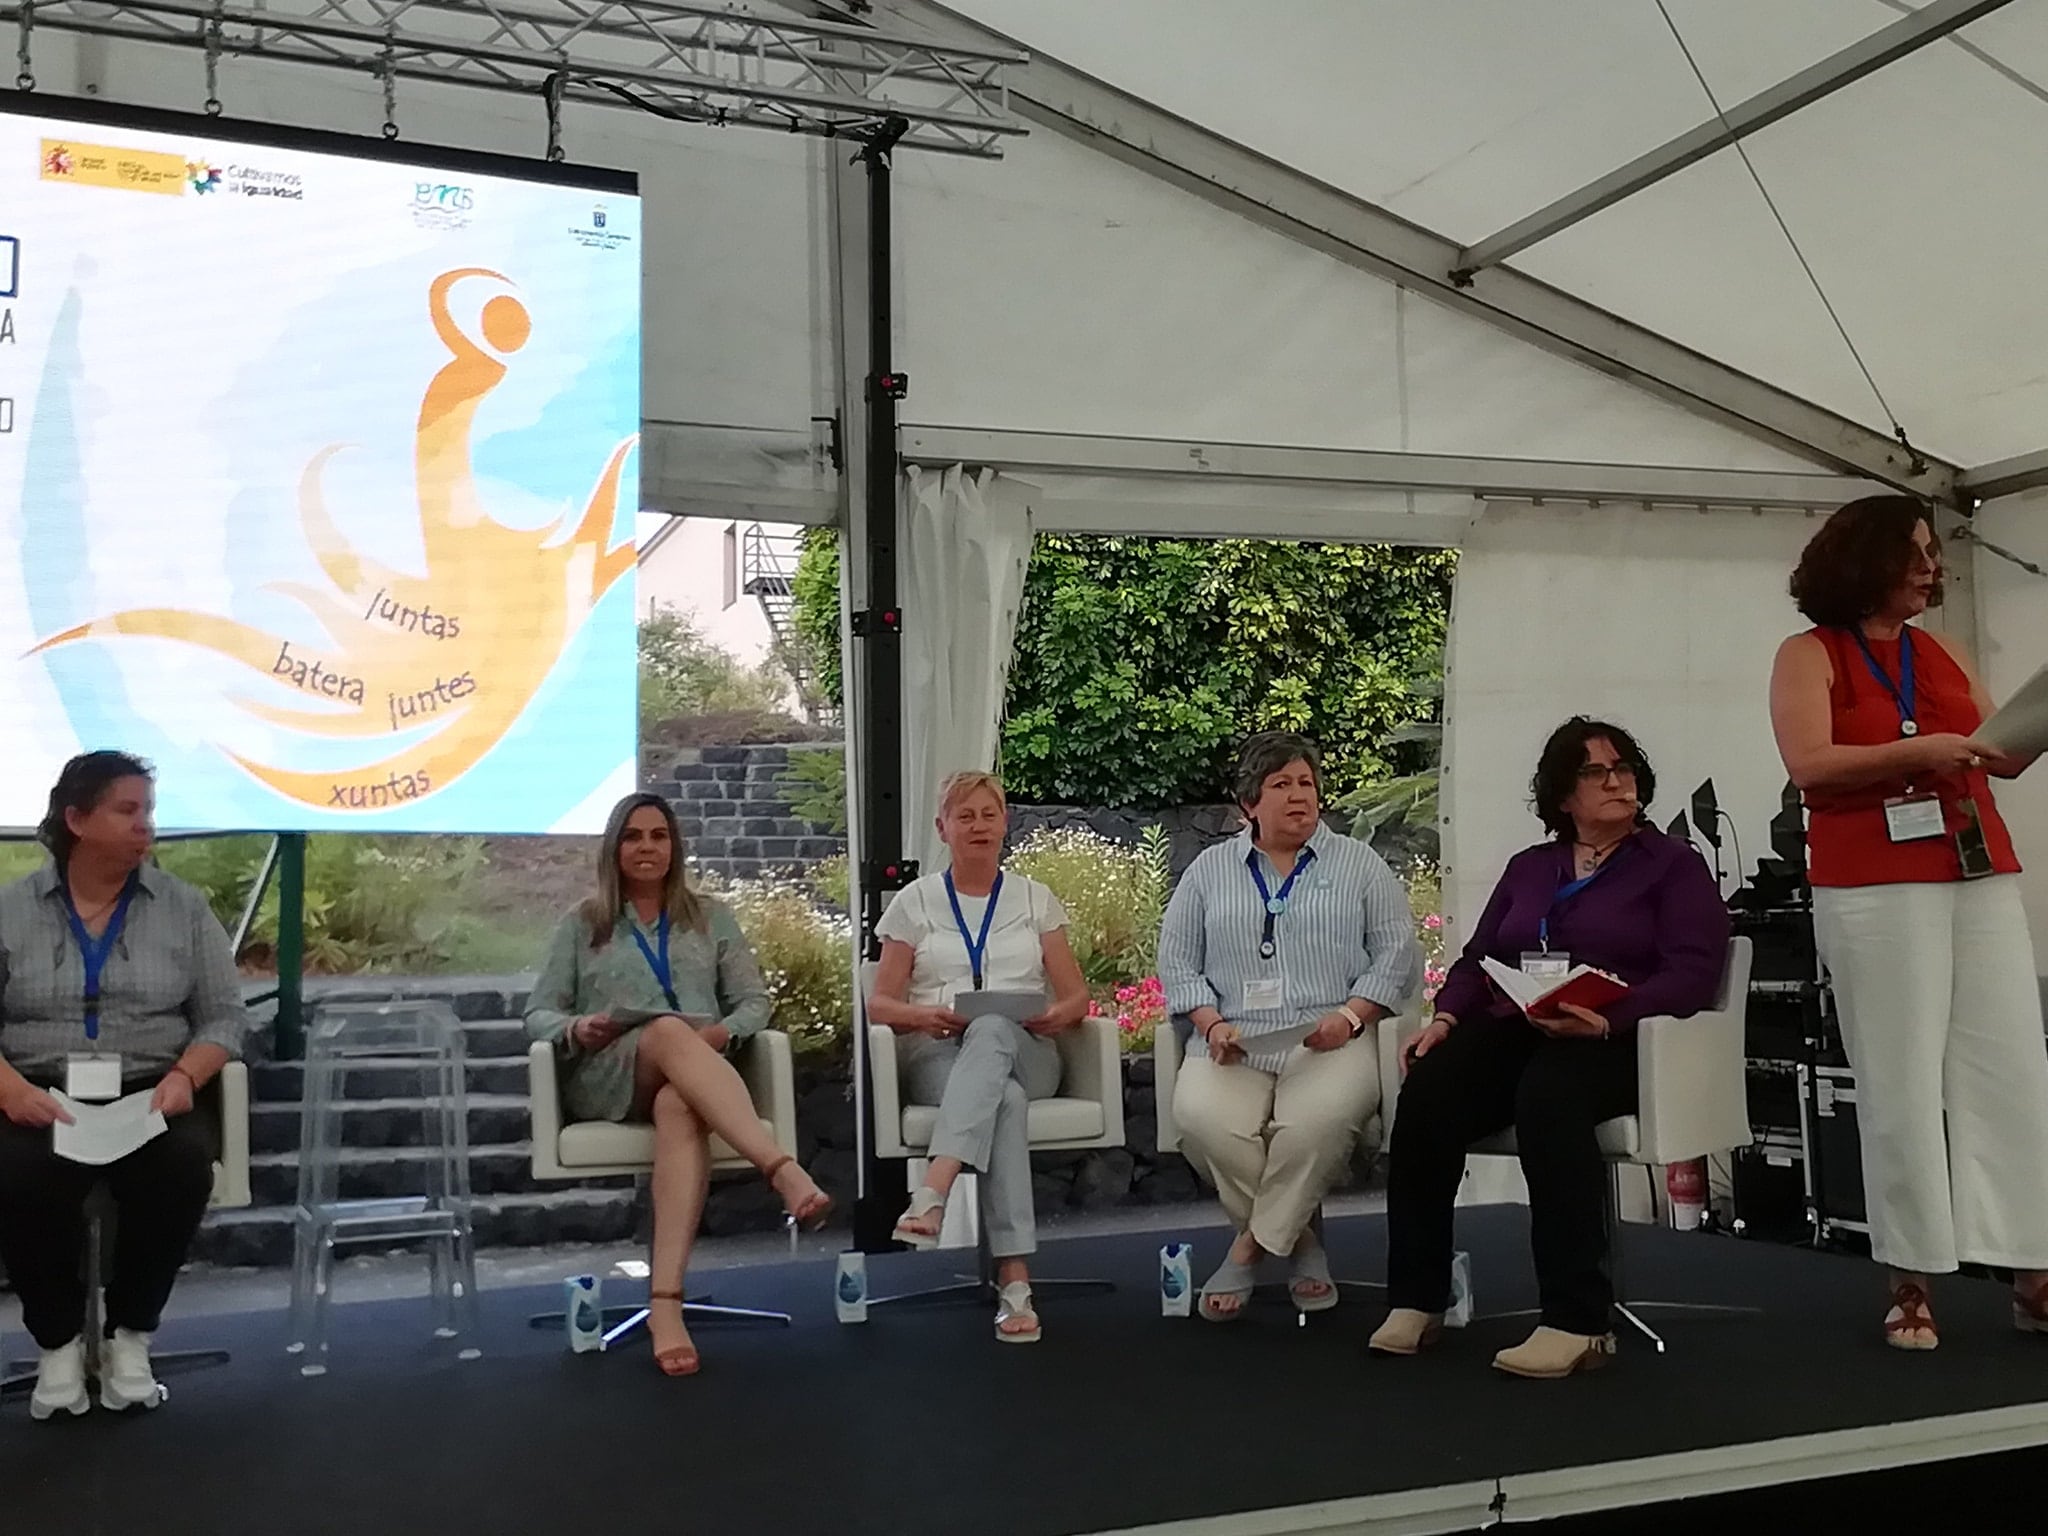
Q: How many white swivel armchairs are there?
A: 5